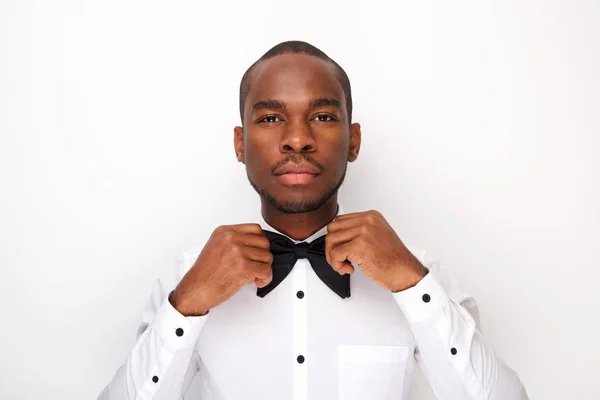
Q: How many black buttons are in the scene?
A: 6